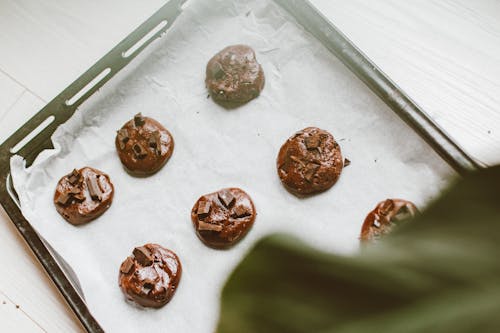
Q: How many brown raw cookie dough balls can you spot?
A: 7